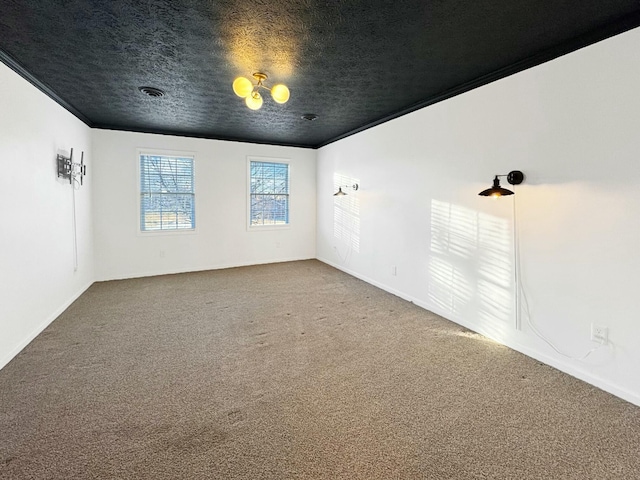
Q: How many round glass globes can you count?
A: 3